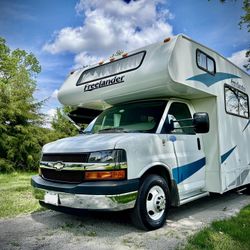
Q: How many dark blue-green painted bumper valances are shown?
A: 1